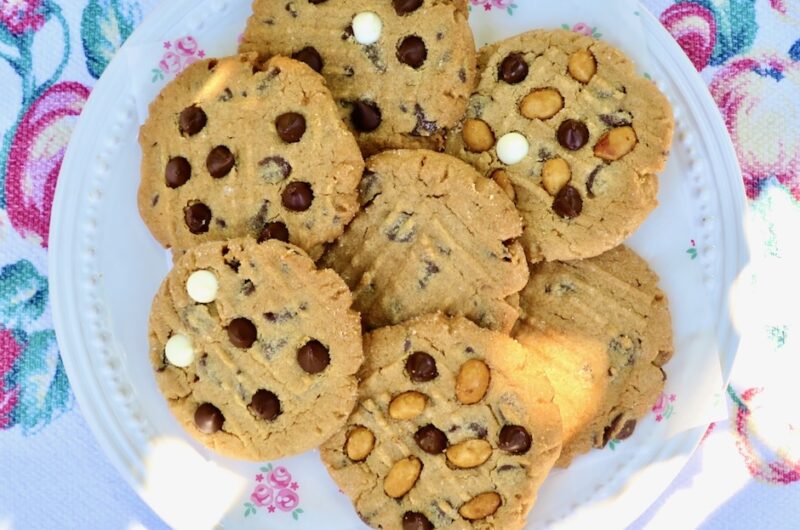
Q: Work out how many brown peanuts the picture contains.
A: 12